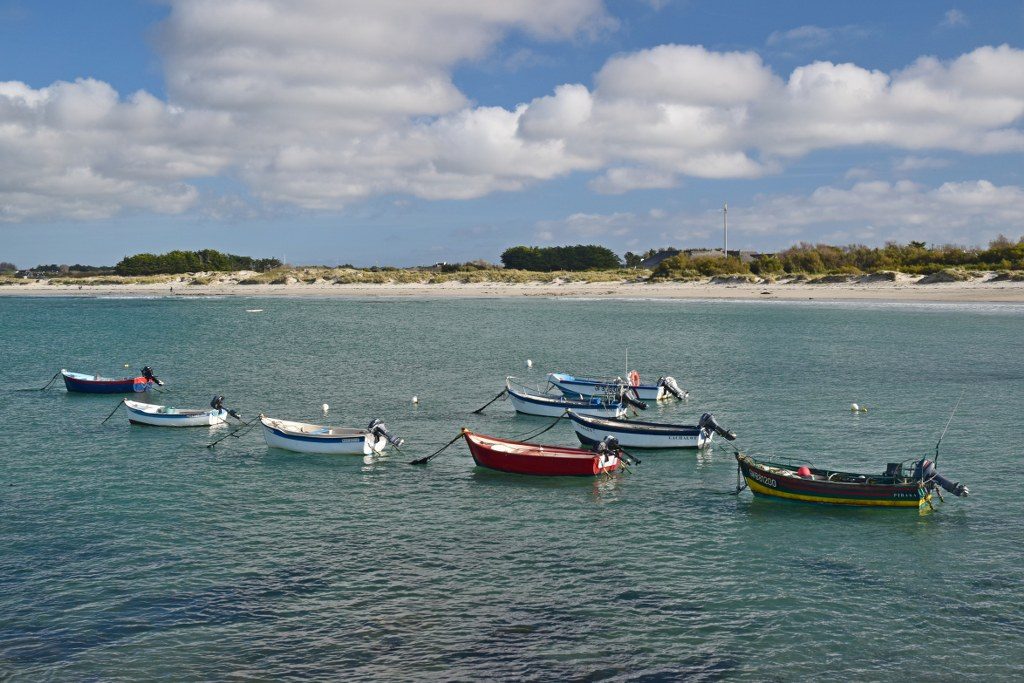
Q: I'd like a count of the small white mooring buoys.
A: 4